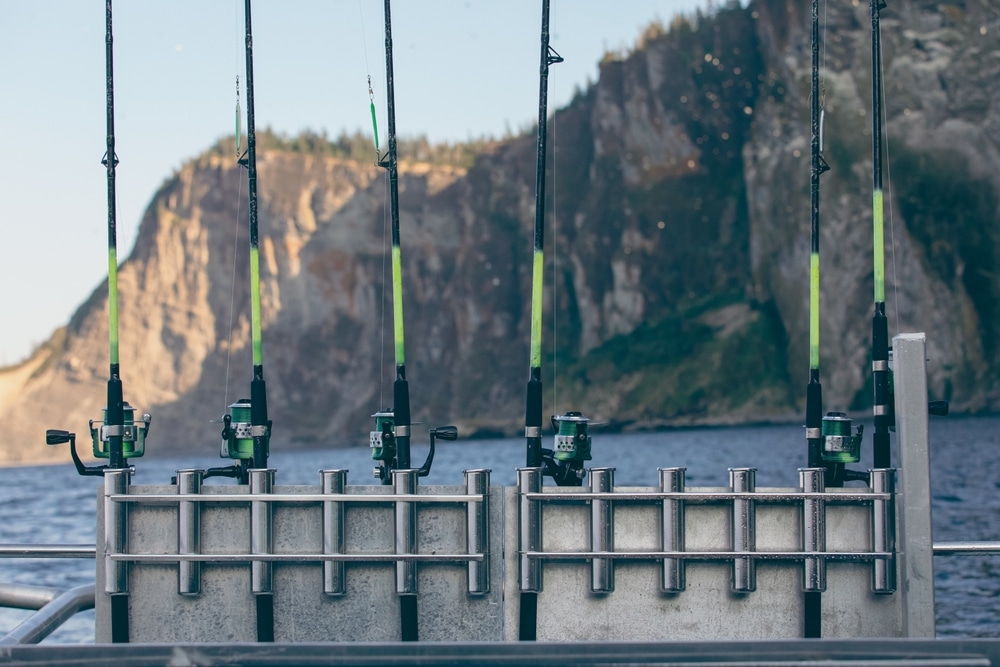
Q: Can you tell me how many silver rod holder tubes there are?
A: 12